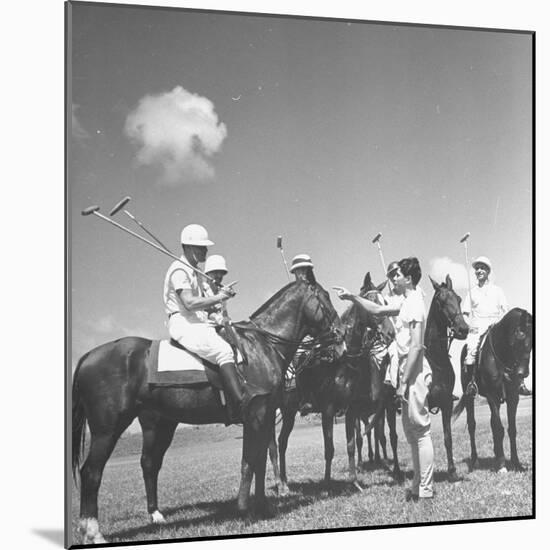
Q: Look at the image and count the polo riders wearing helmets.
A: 5